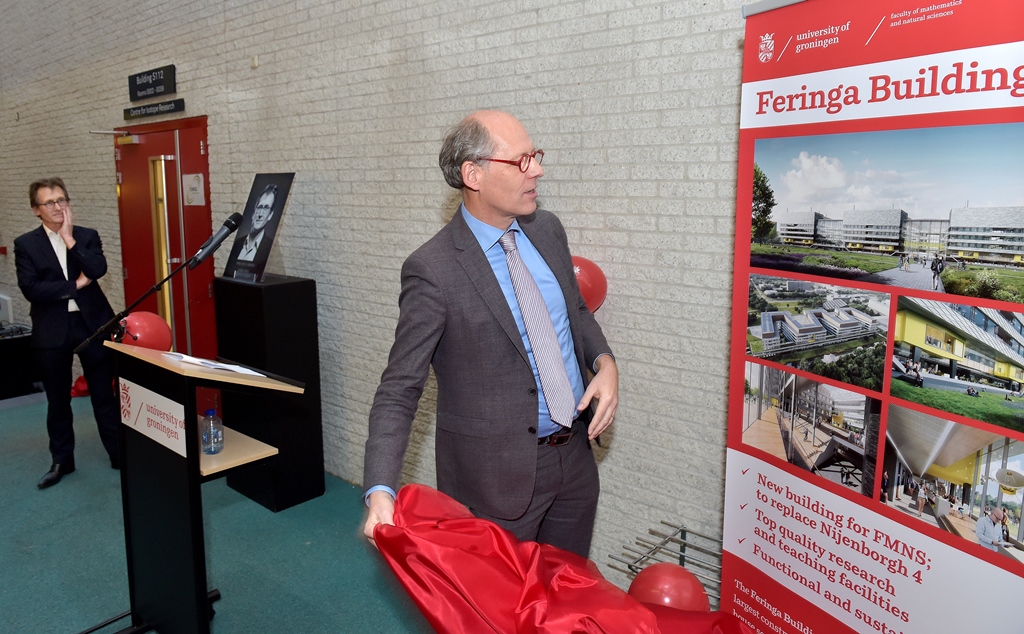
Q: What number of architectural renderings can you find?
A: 5